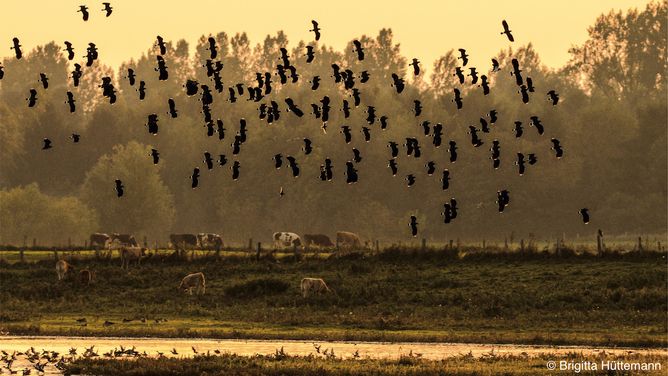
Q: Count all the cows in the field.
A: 12